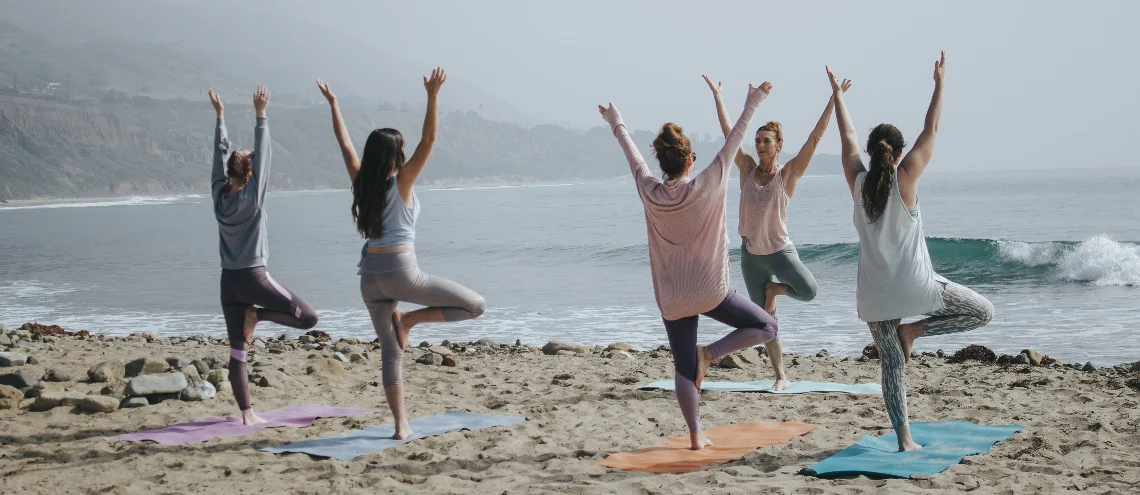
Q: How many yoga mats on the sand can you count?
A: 5